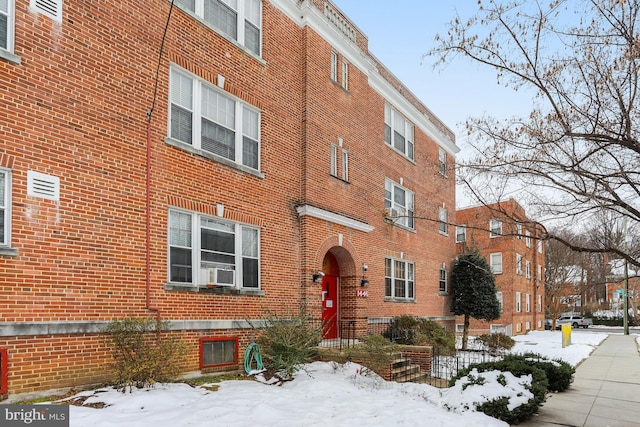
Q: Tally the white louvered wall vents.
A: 2